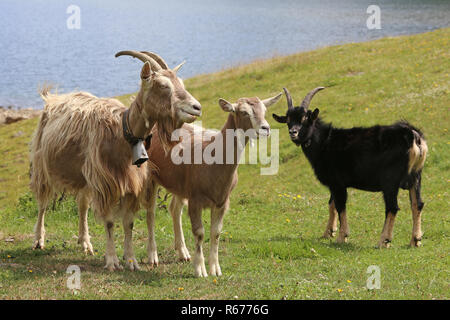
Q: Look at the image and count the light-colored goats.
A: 2